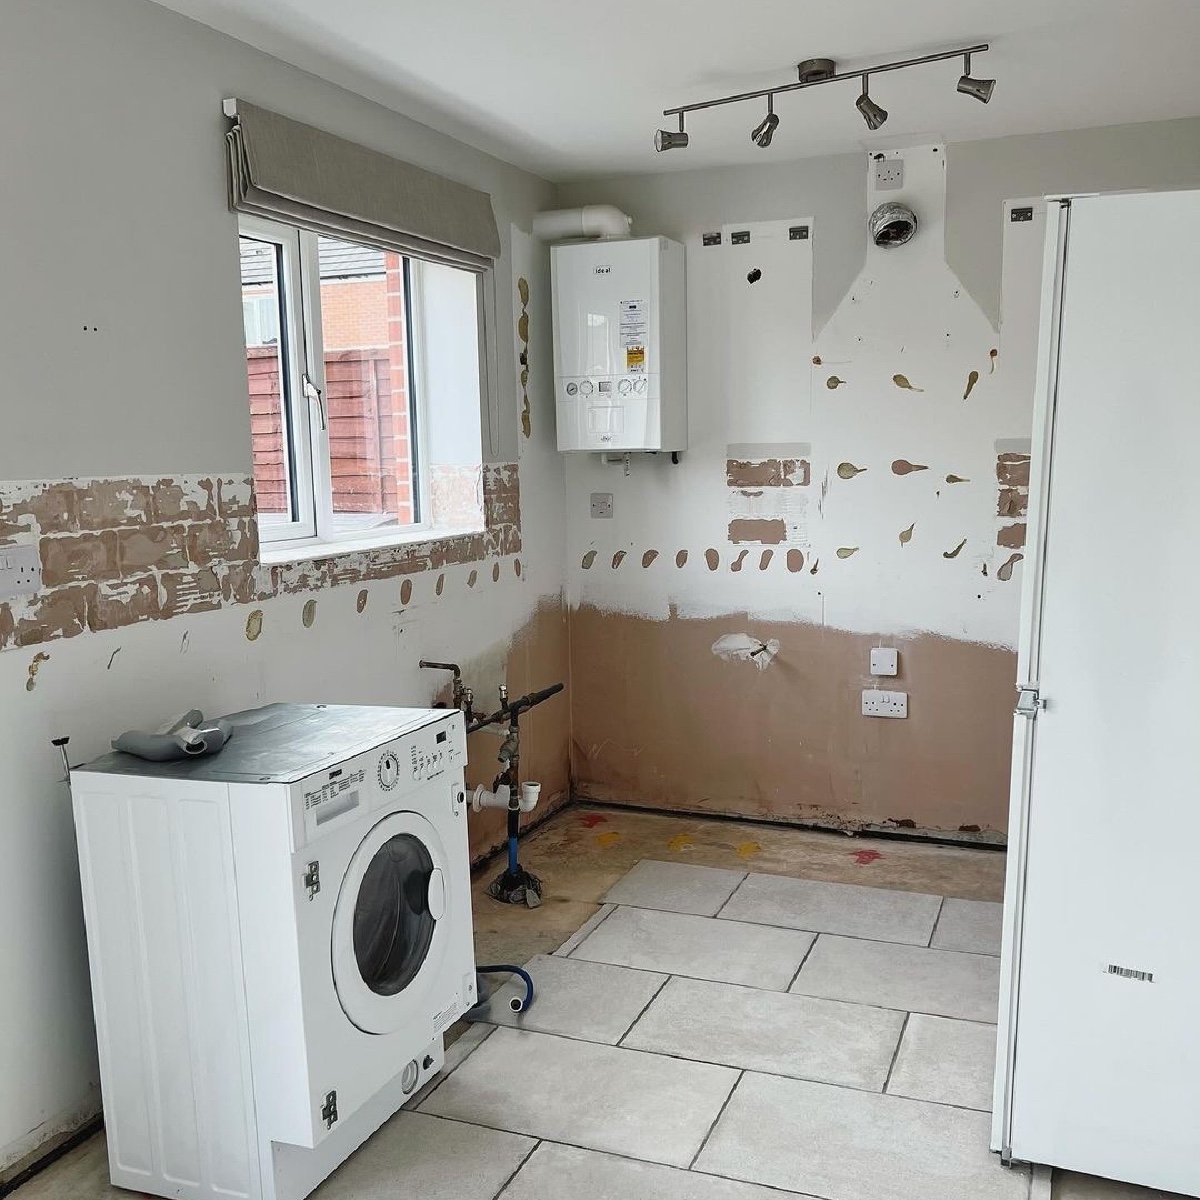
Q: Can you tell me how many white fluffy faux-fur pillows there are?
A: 0